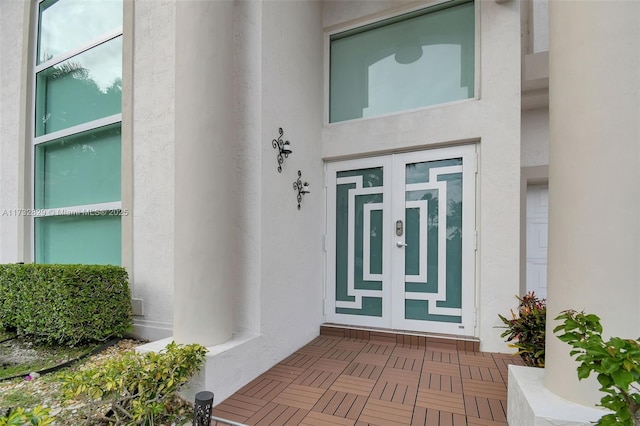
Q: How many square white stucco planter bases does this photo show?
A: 2